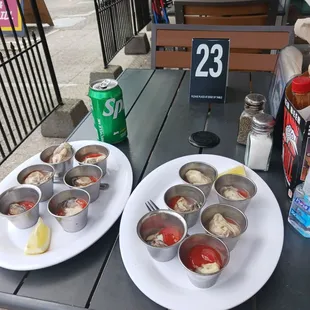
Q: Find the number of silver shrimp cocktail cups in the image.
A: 12